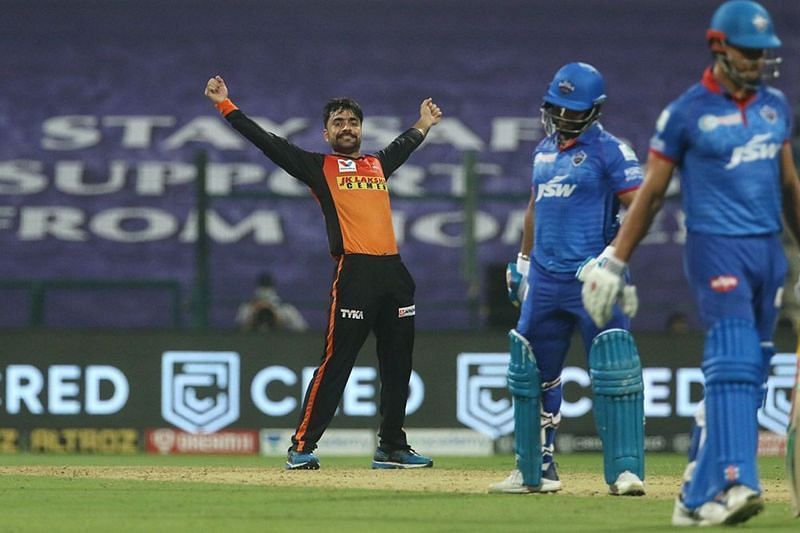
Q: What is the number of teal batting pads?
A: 2